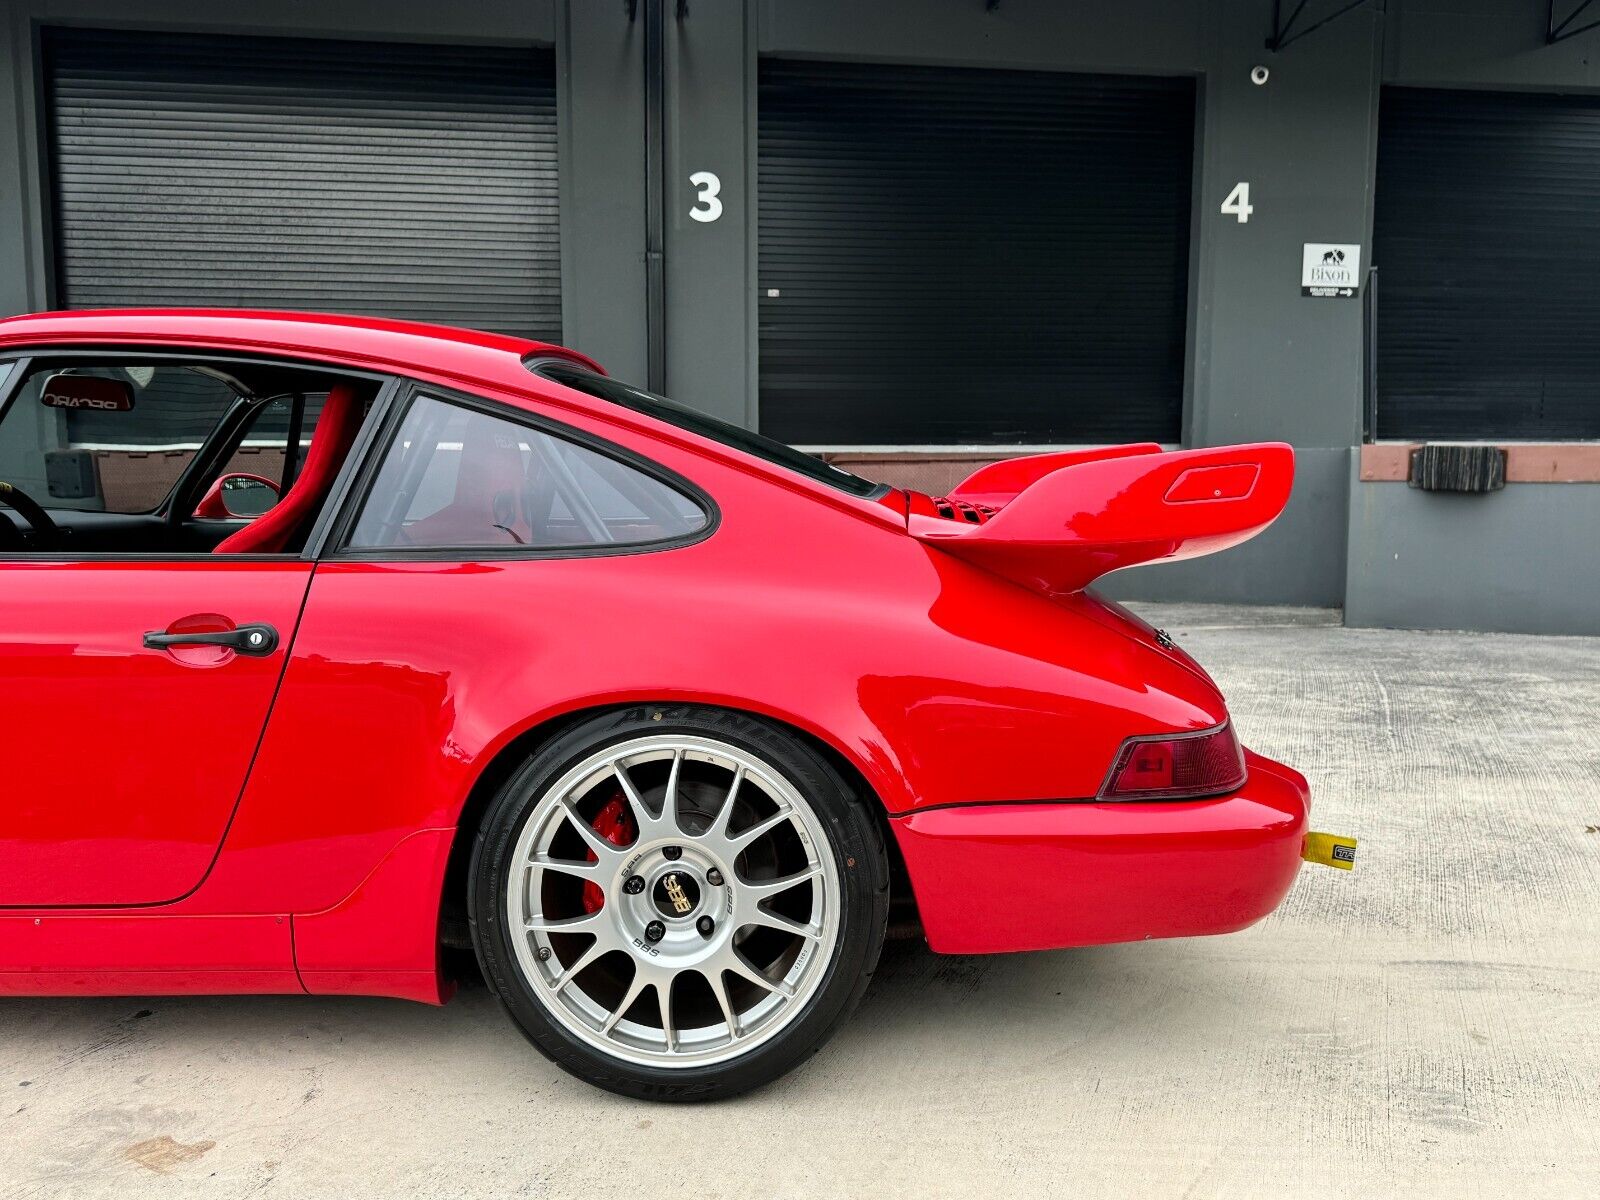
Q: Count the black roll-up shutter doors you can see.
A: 3